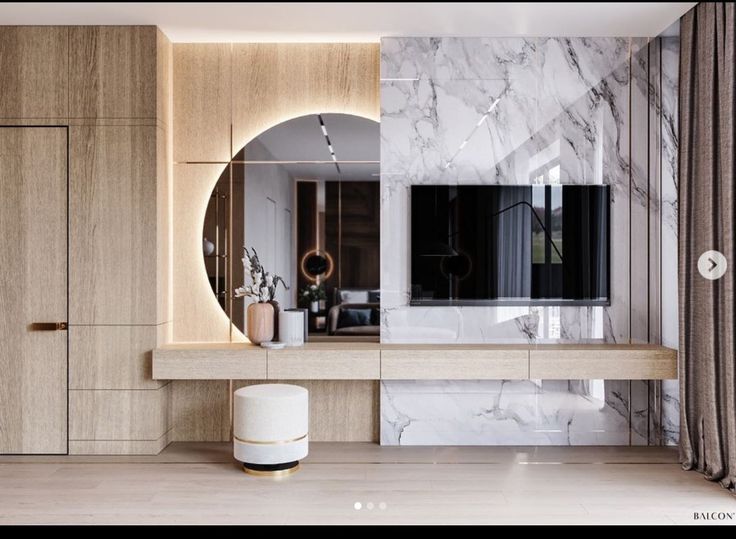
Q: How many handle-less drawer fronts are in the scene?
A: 4